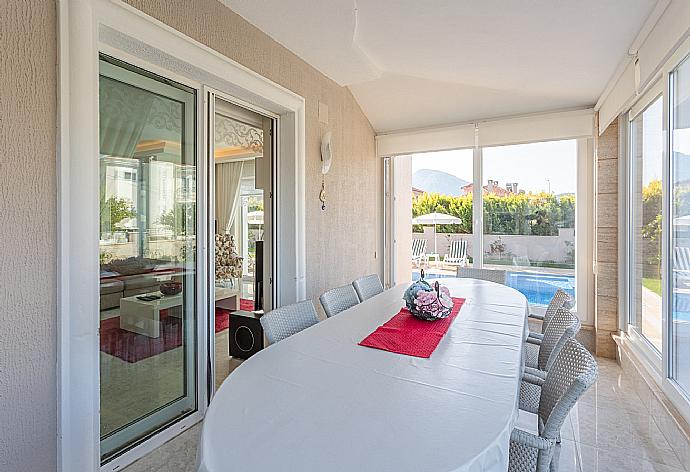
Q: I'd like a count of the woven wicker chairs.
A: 7